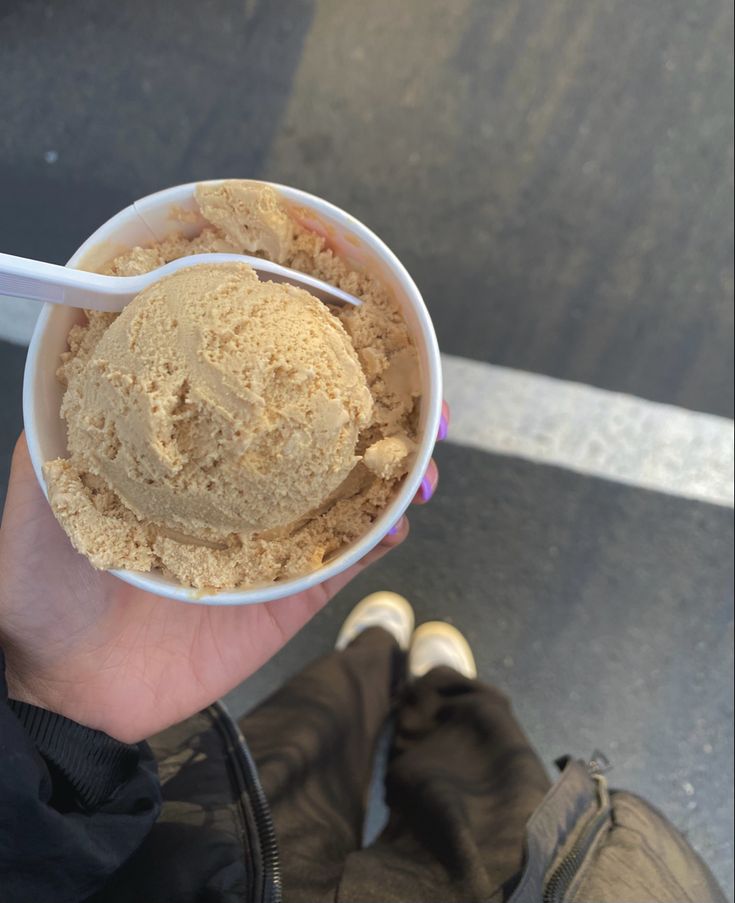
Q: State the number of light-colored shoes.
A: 2